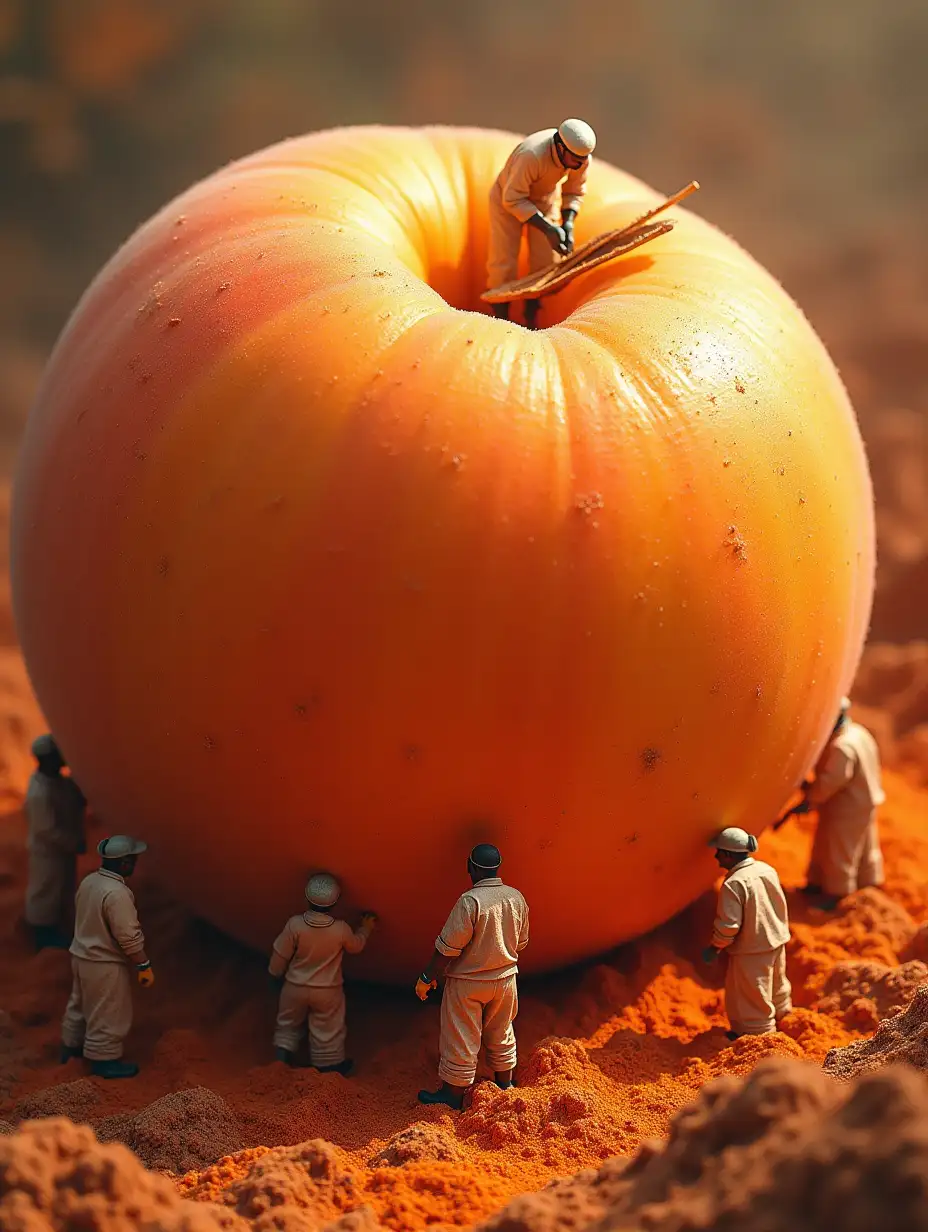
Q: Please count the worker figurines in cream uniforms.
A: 7